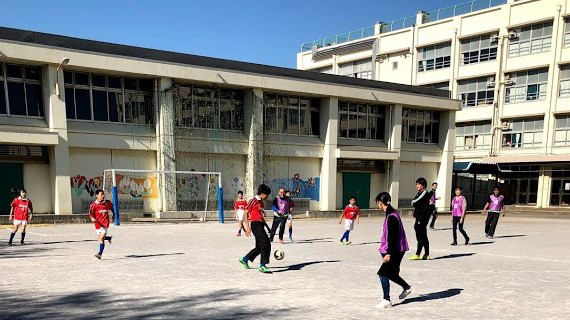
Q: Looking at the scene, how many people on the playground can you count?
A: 12